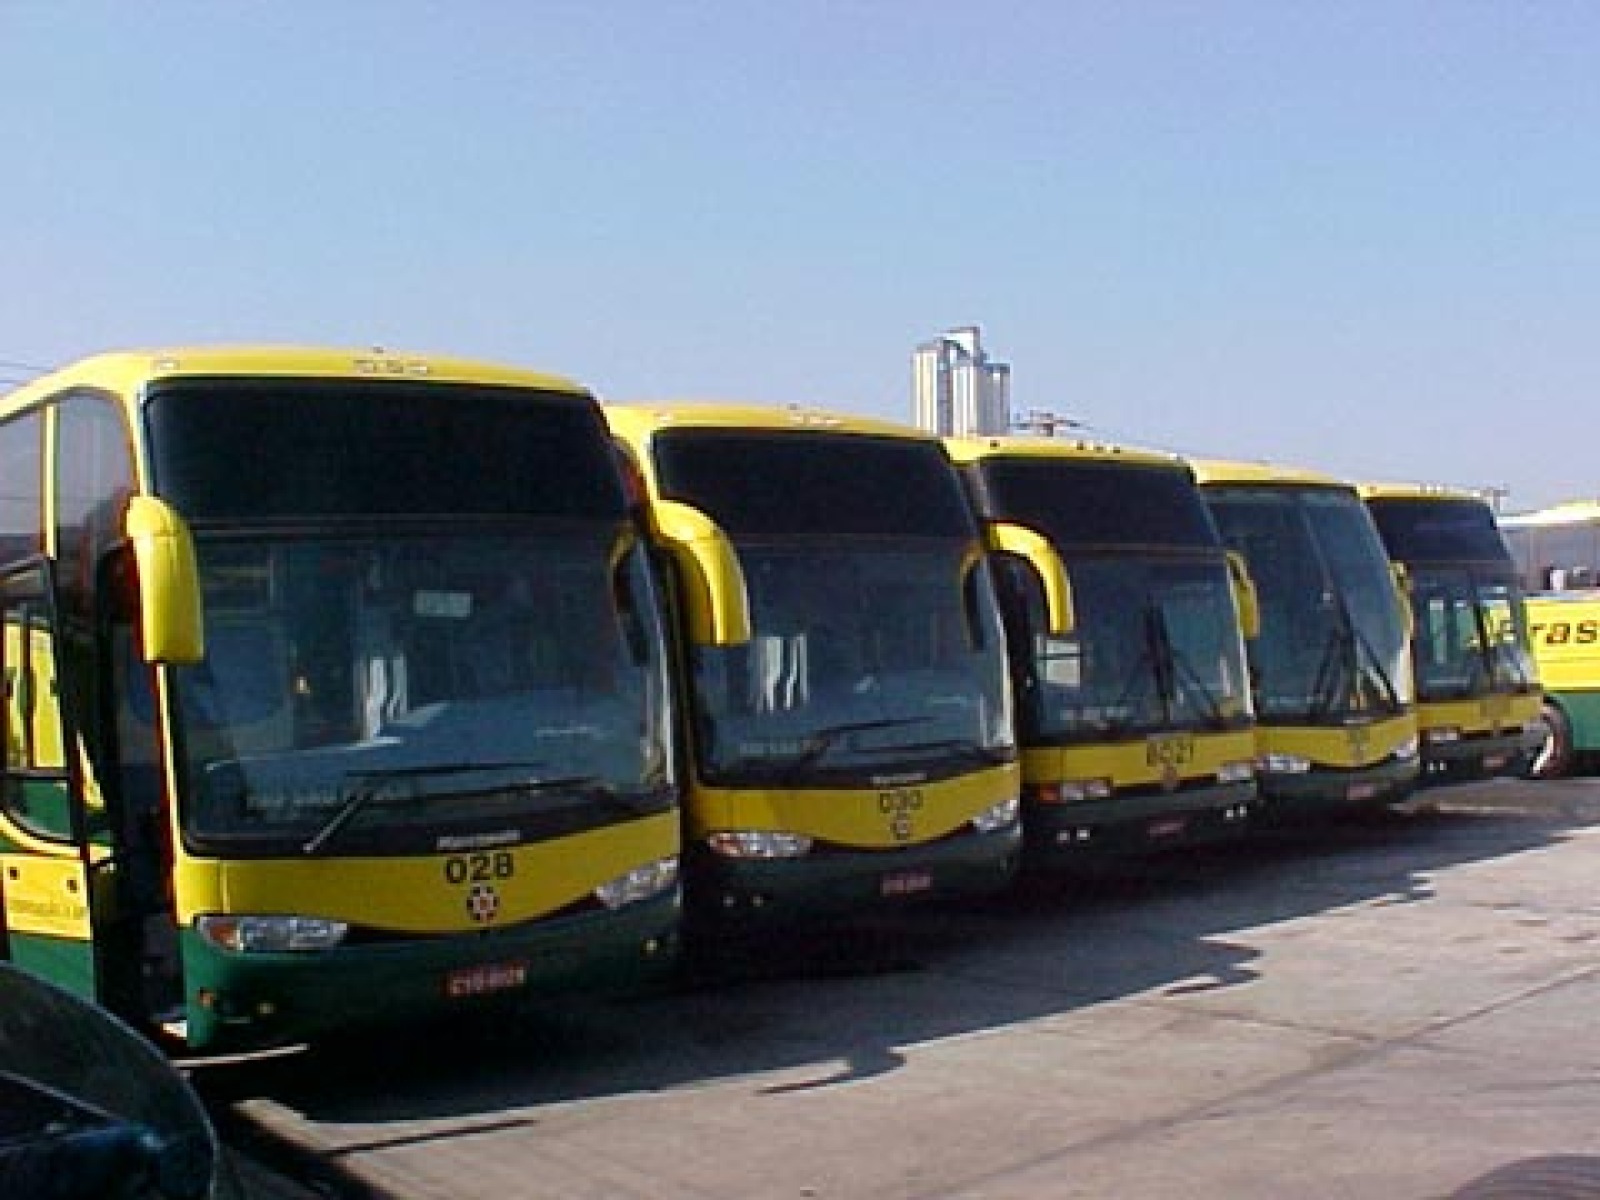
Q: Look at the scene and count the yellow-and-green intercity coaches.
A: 6